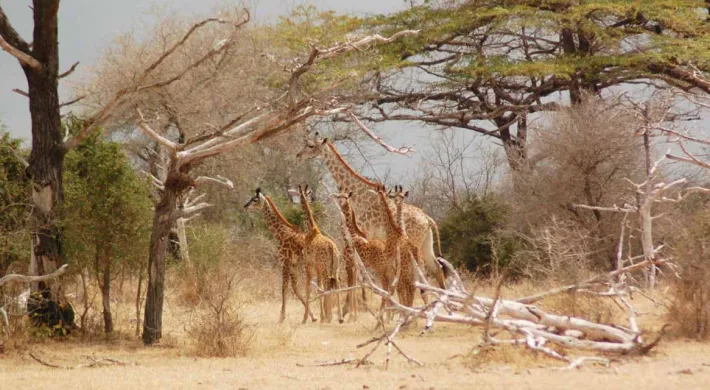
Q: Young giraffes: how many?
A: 5